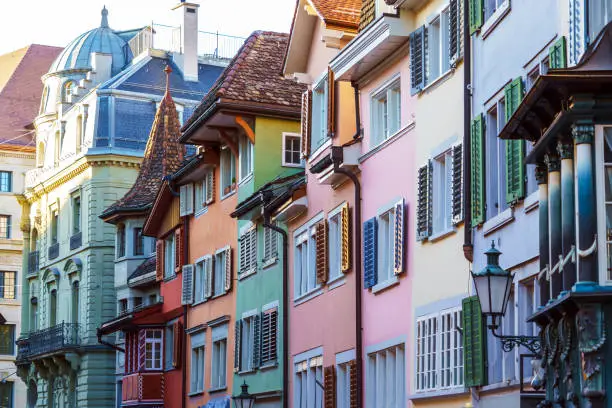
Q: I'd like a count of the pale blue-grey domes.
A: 1